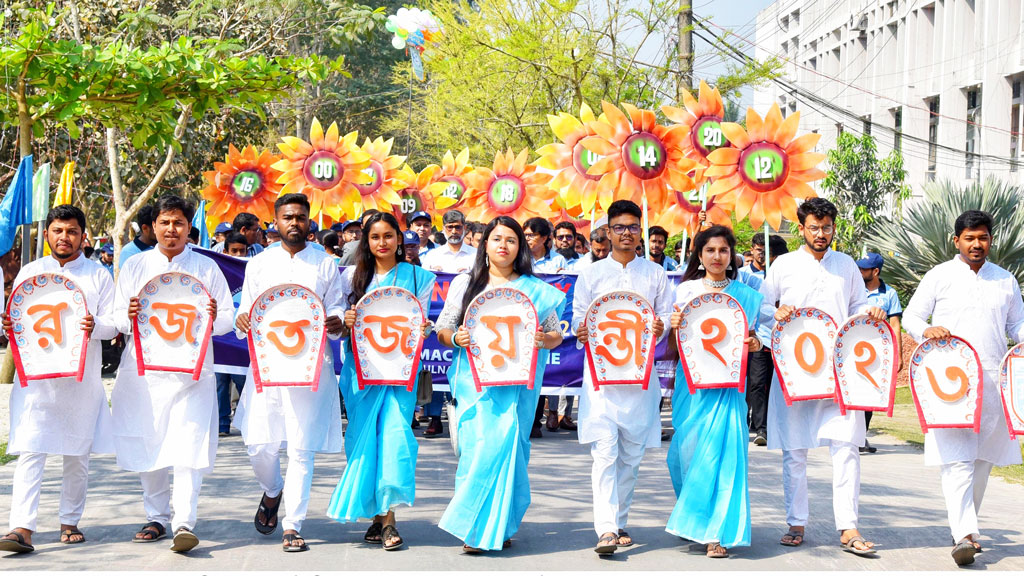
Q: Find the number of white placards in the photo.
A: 11